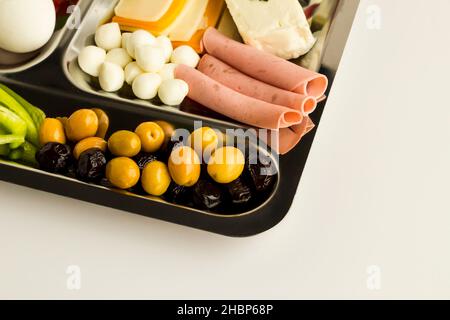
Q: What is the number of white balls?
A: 13